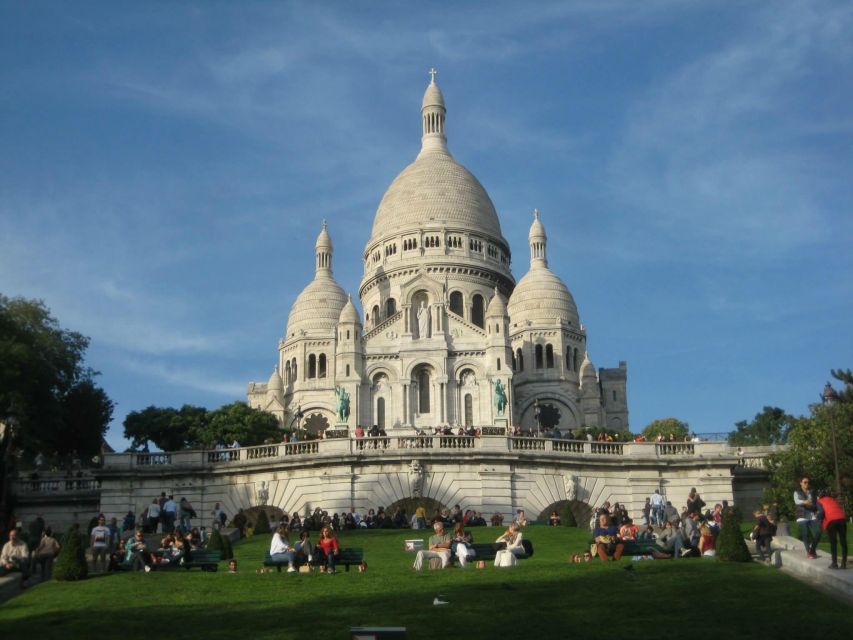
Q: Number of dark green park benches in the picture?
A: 4